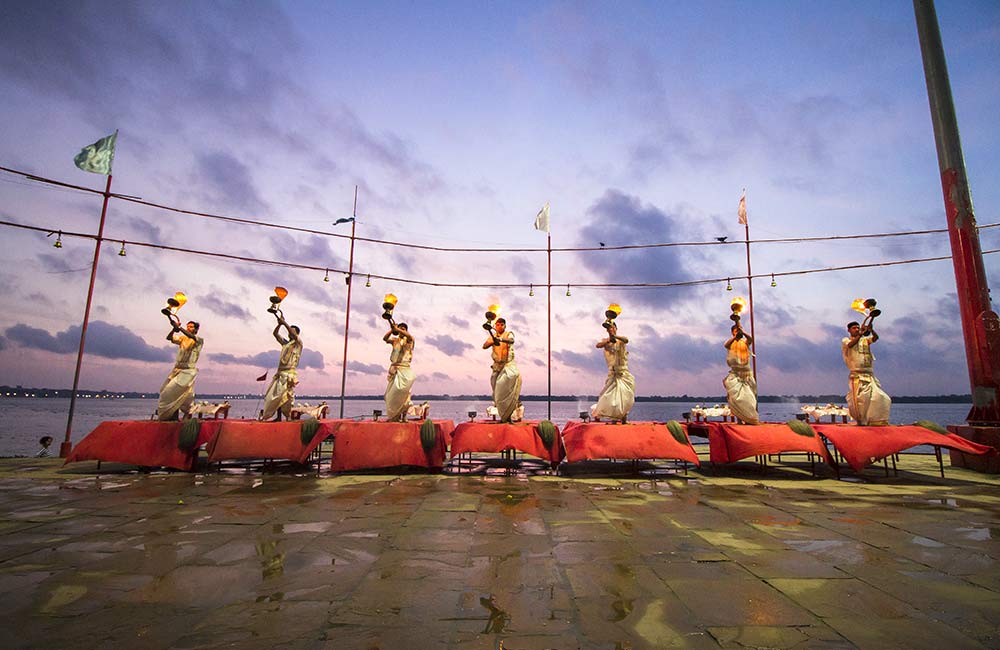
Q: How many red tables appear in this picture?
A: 7